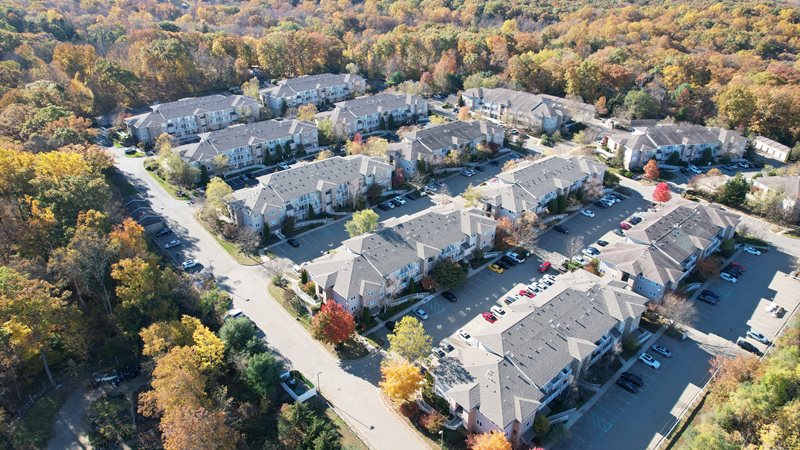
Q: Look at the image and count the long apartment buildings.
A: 12